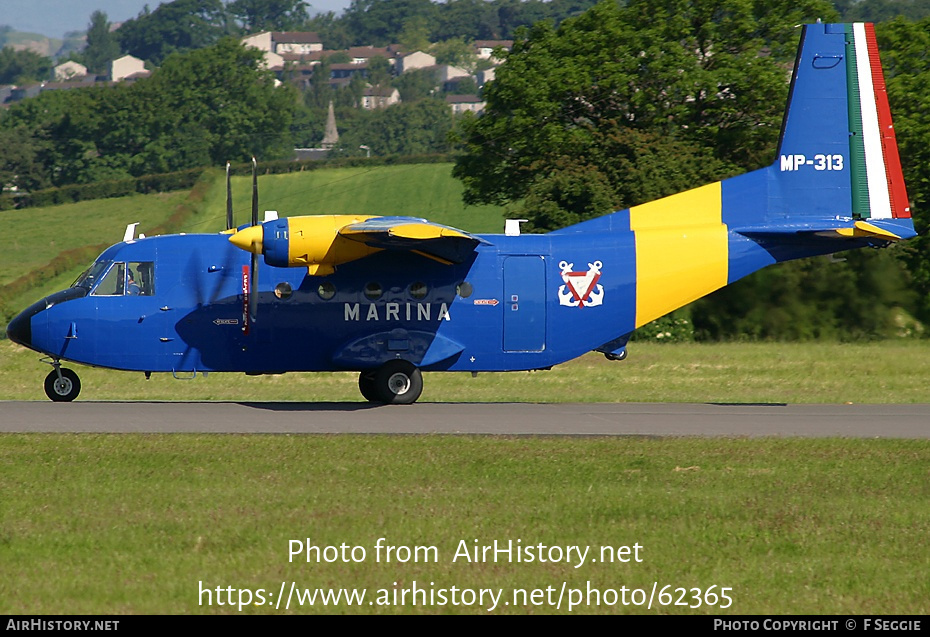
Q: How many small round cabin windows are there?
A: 5